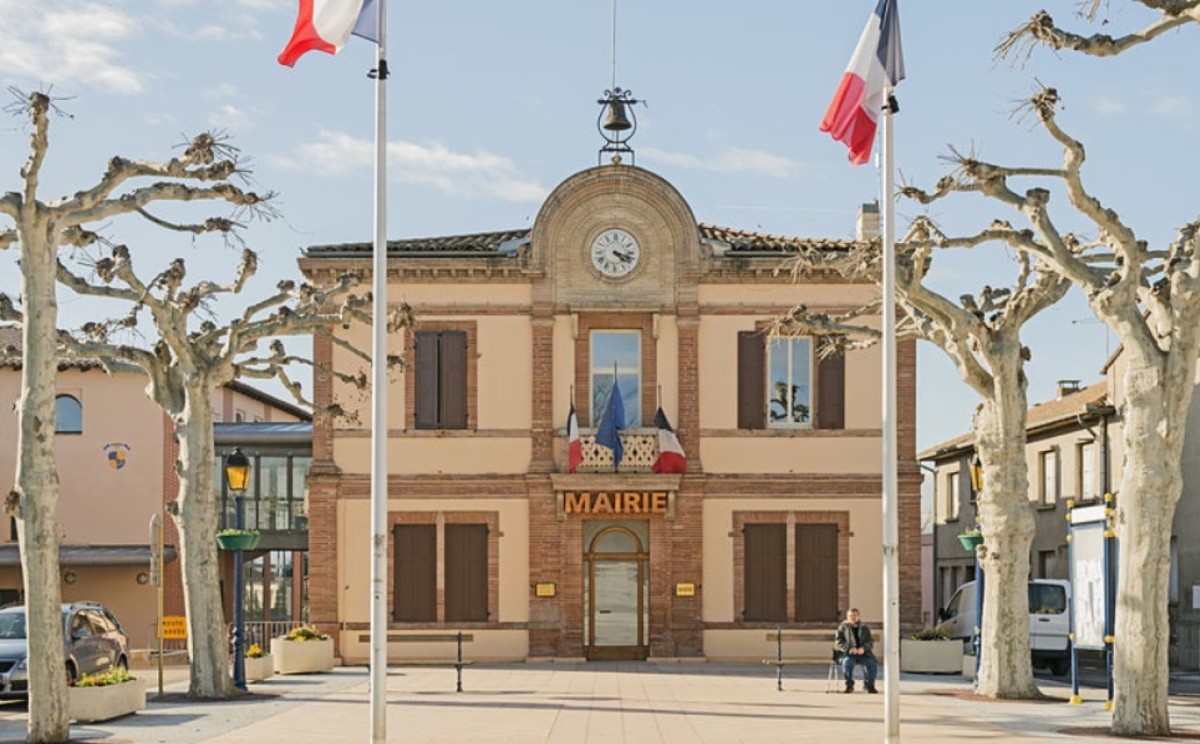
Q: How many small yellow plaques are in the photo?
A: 2